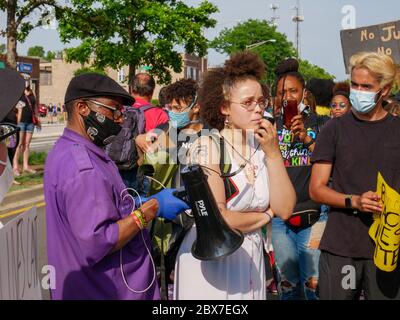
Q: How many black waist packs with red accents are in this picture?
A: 1